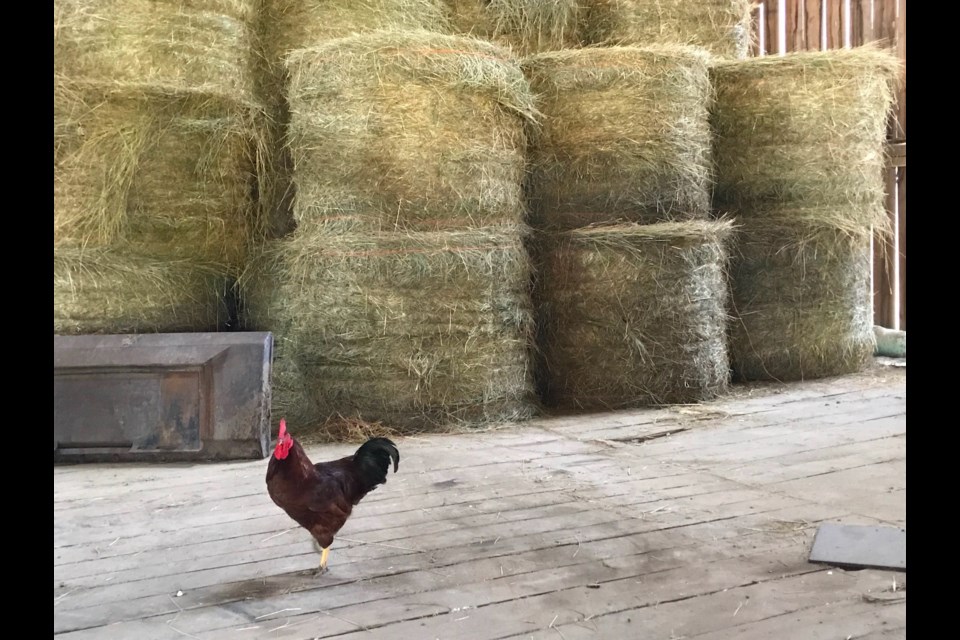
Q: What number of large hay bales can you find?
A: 12